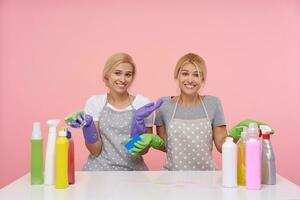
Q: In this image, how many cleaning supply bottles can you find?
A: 8